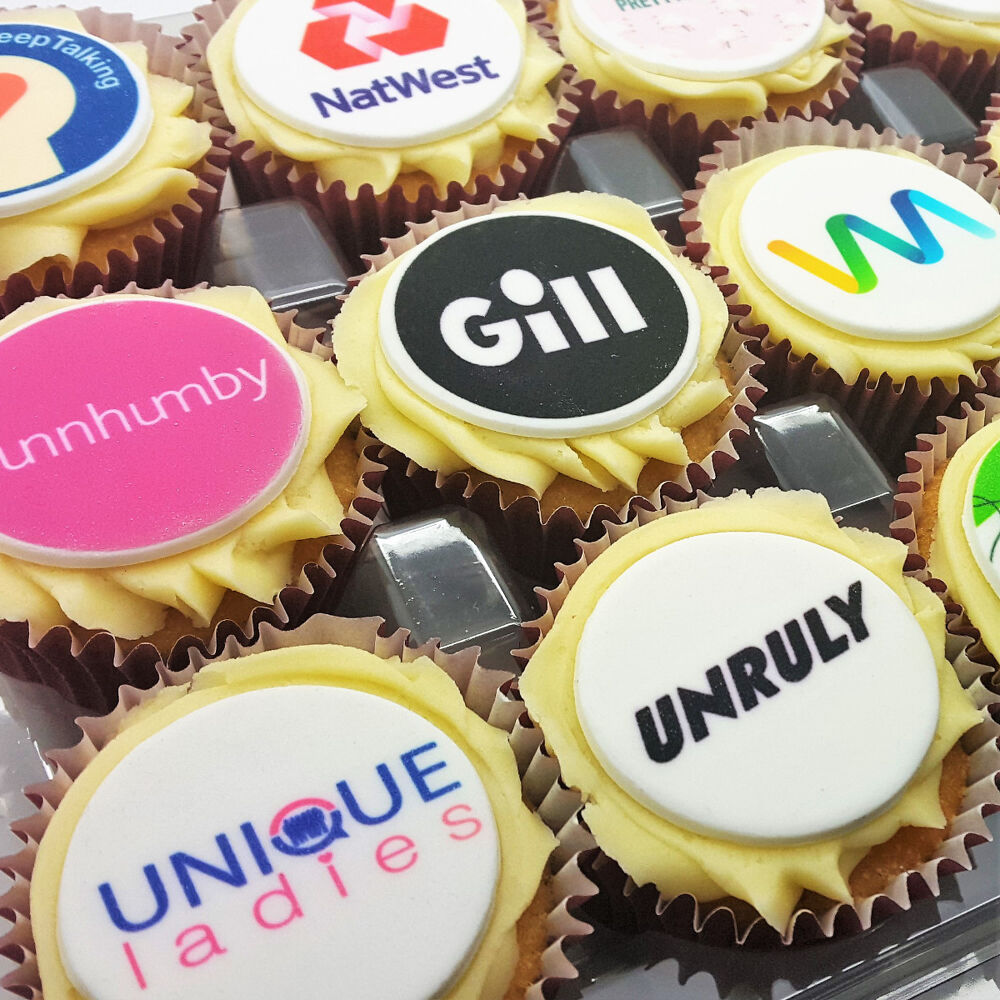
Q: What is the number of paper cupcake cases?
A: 11